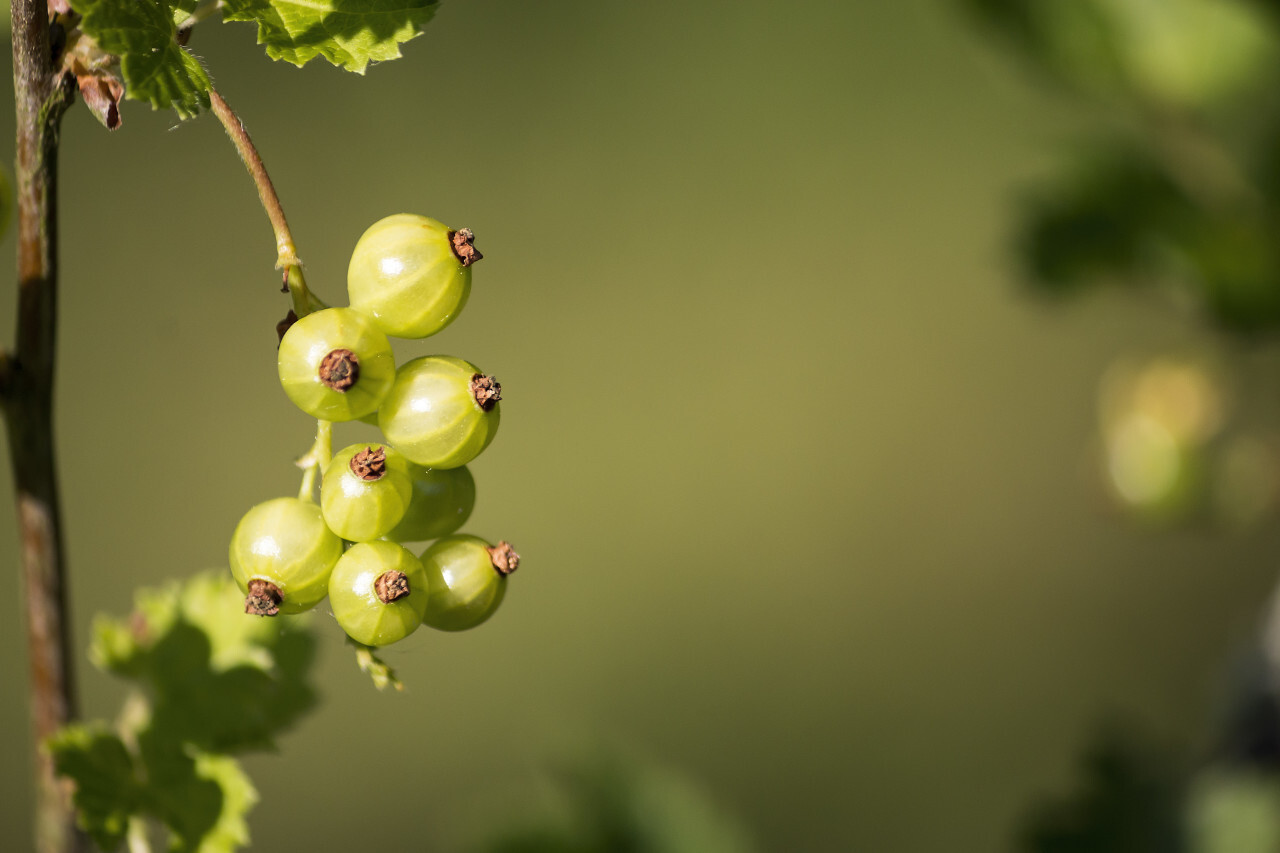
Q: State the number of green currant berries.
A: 8